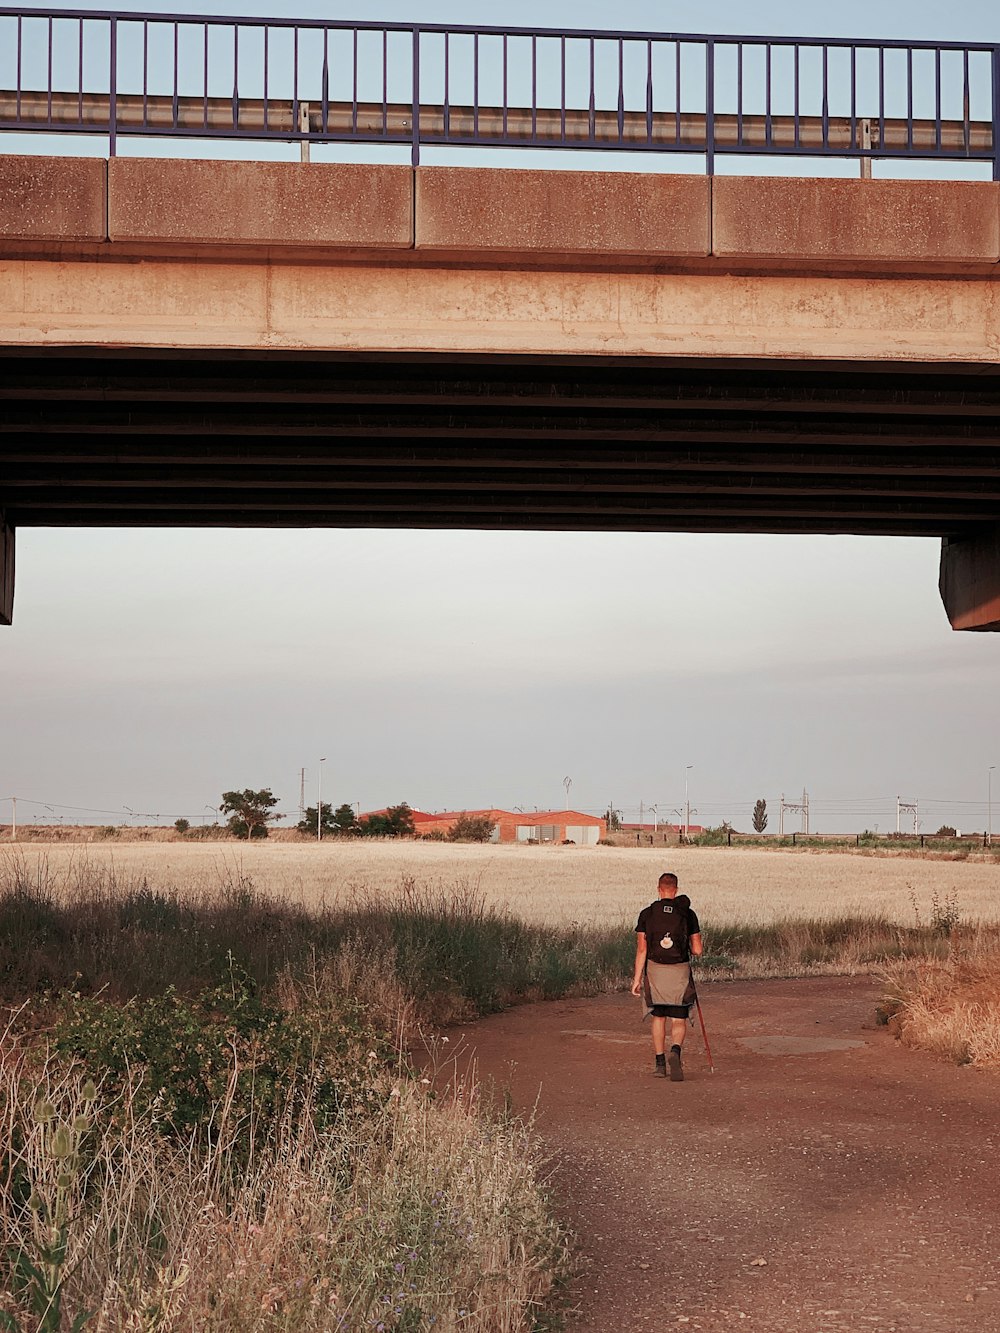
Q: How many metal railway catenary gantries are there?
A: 2